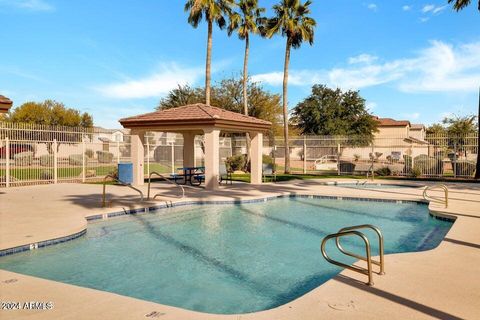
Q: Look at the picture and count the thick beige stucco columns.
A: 4